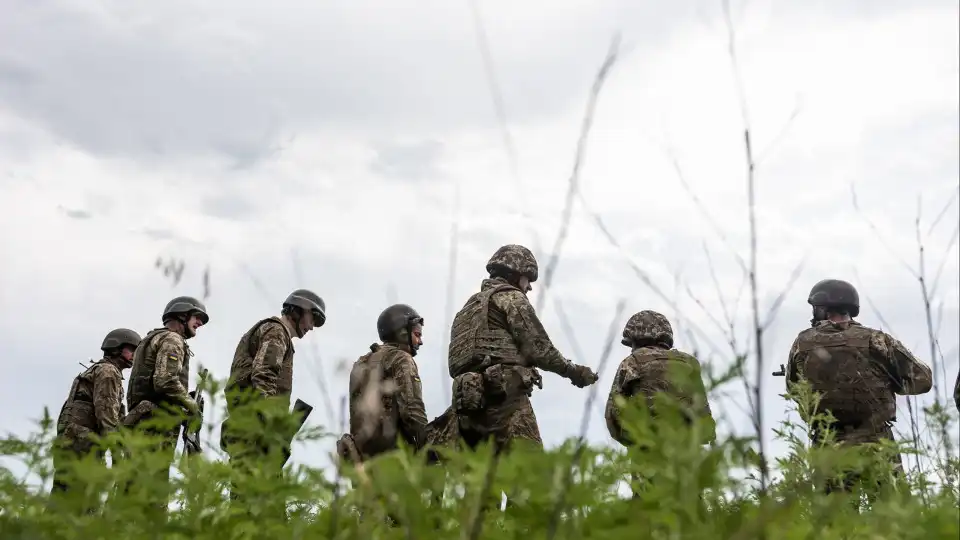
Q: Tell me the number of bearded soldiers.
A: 1